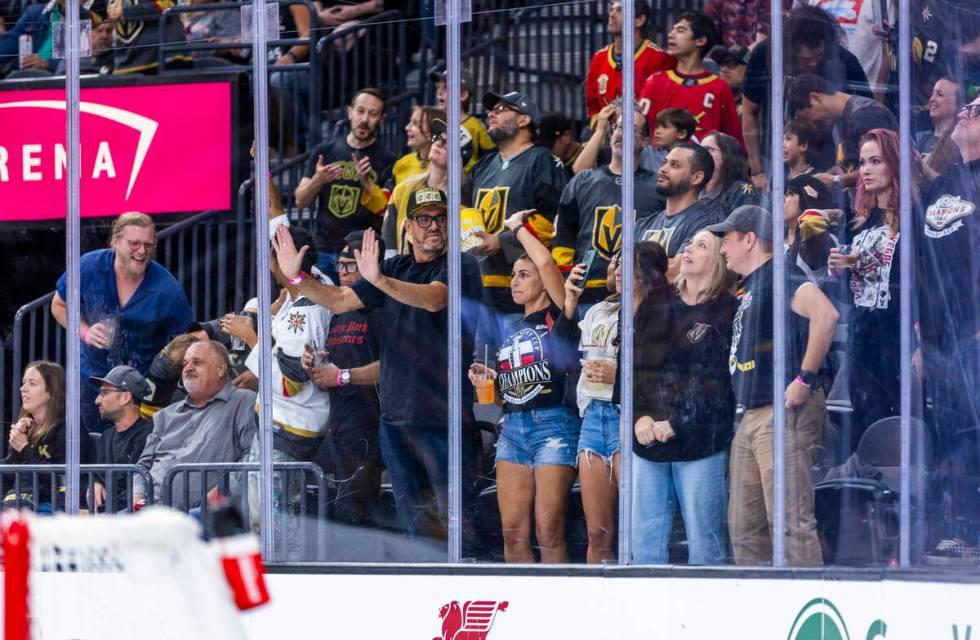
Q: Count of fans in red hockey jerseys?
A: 2